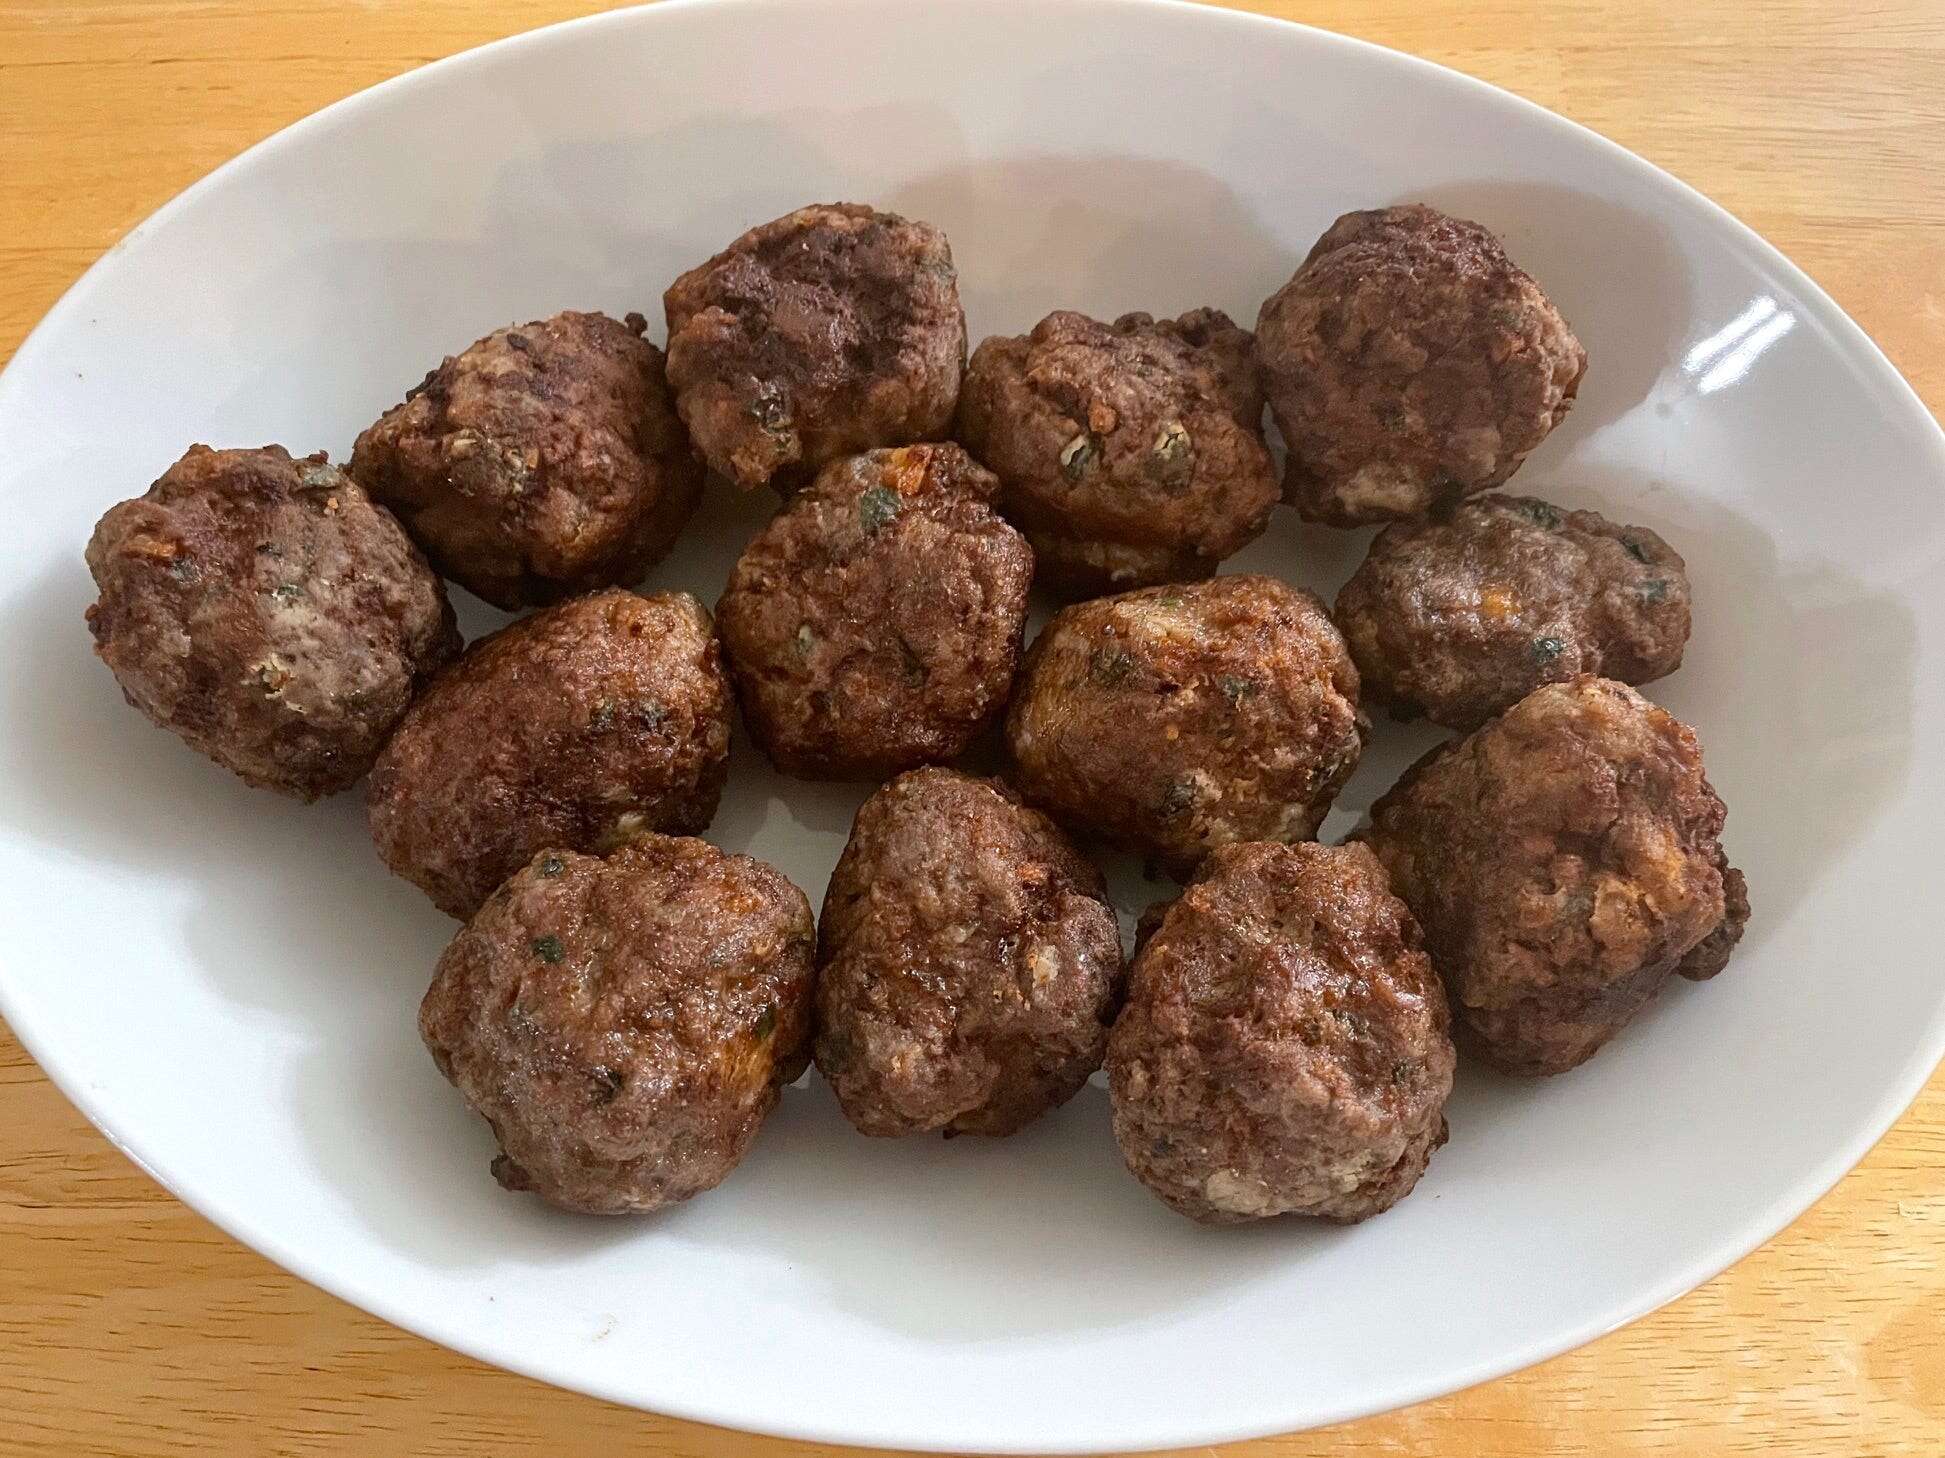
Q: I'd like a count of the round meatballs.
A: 13